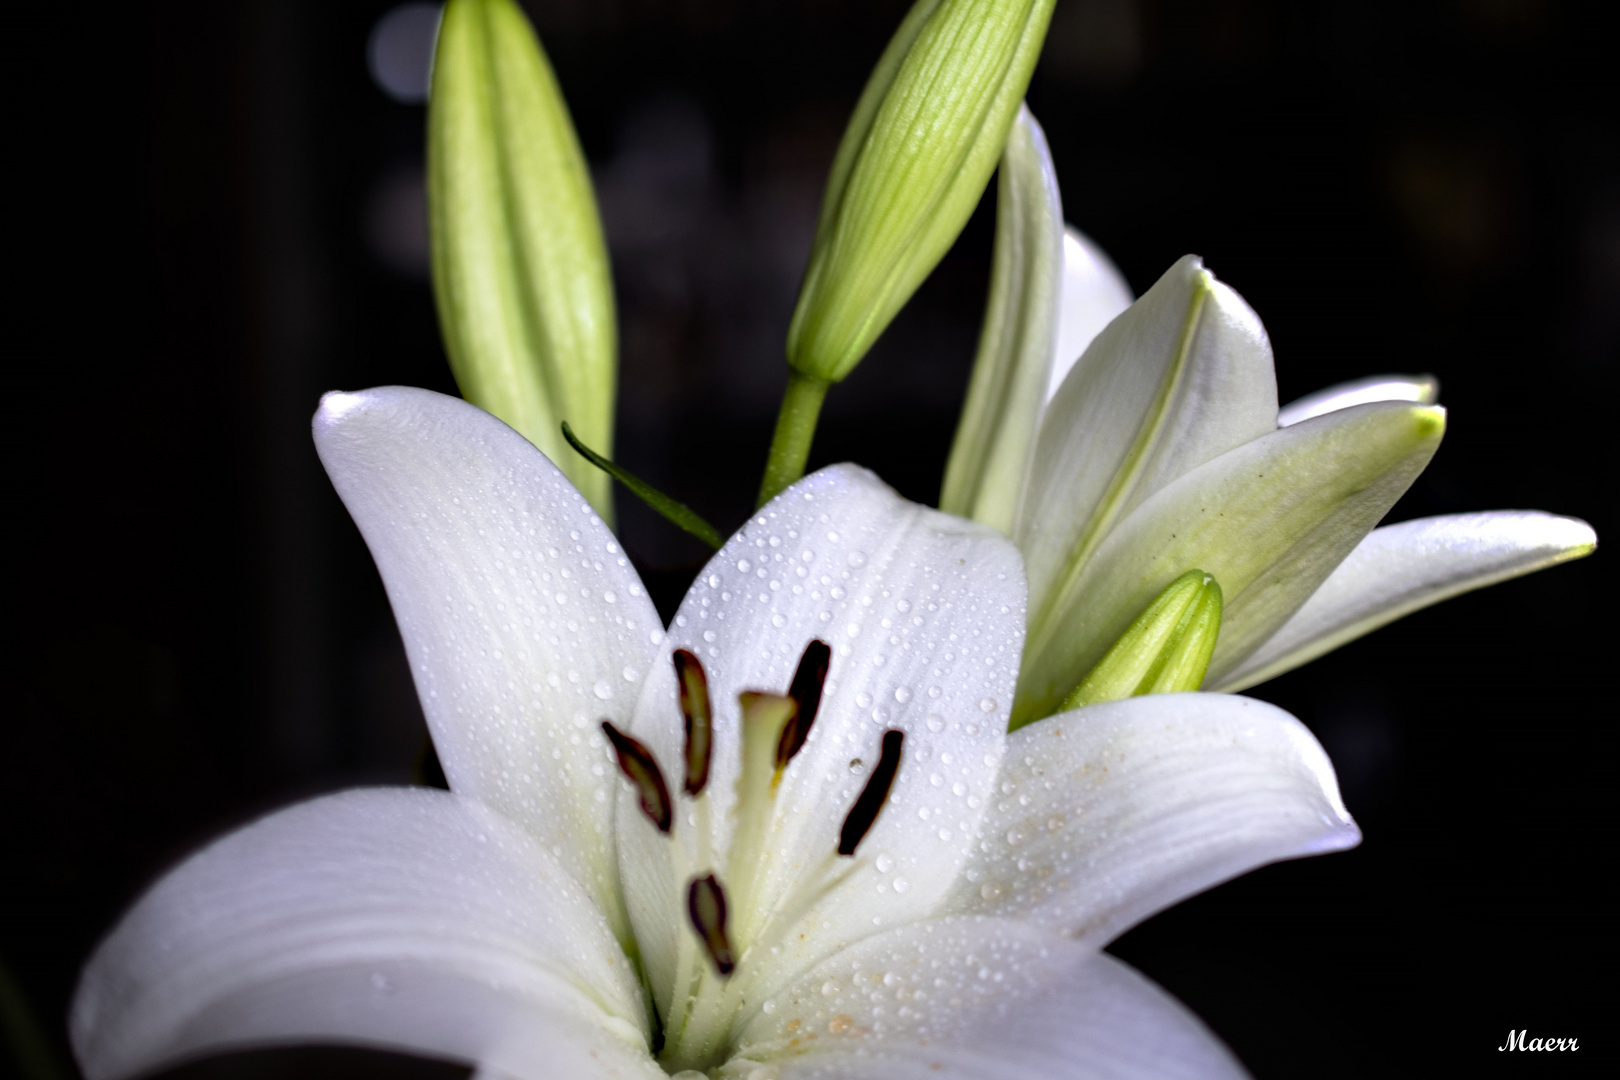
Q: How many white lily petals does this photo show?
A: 11